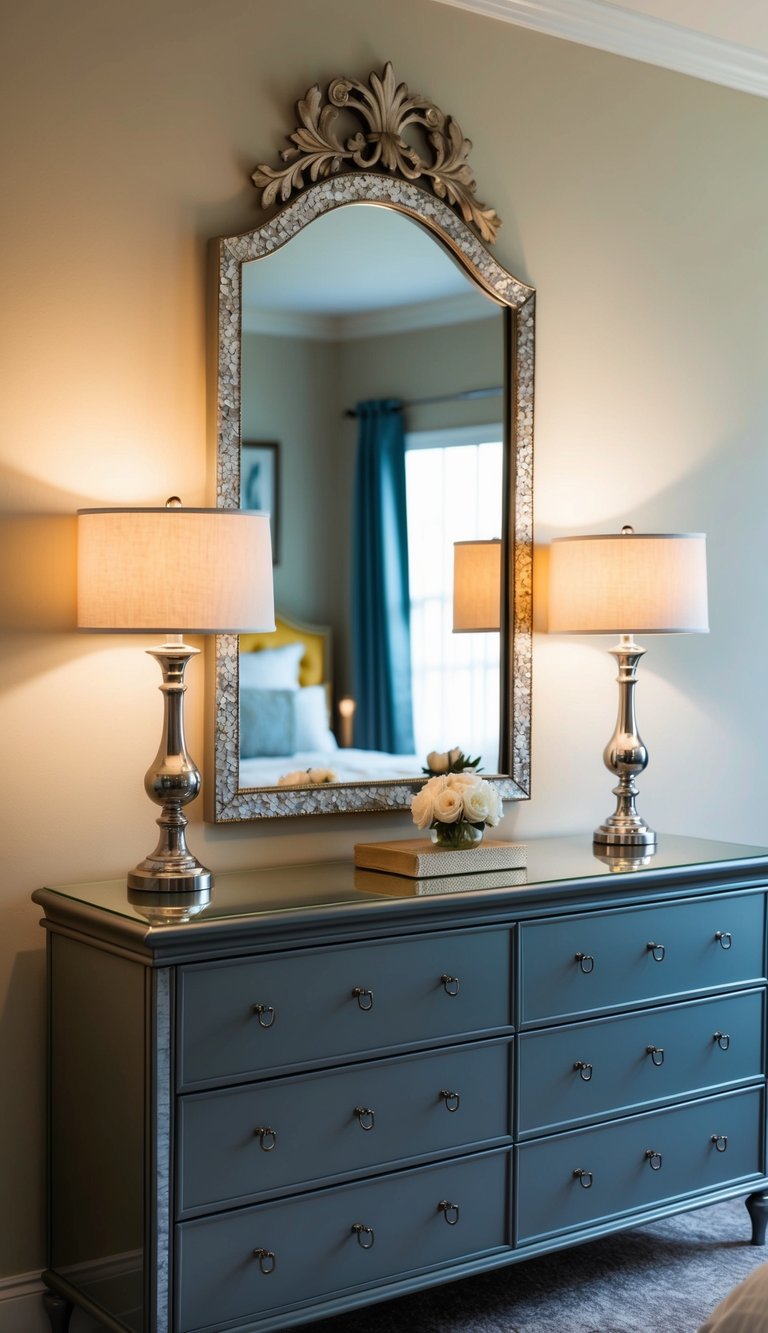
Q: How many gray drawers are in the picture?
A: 6